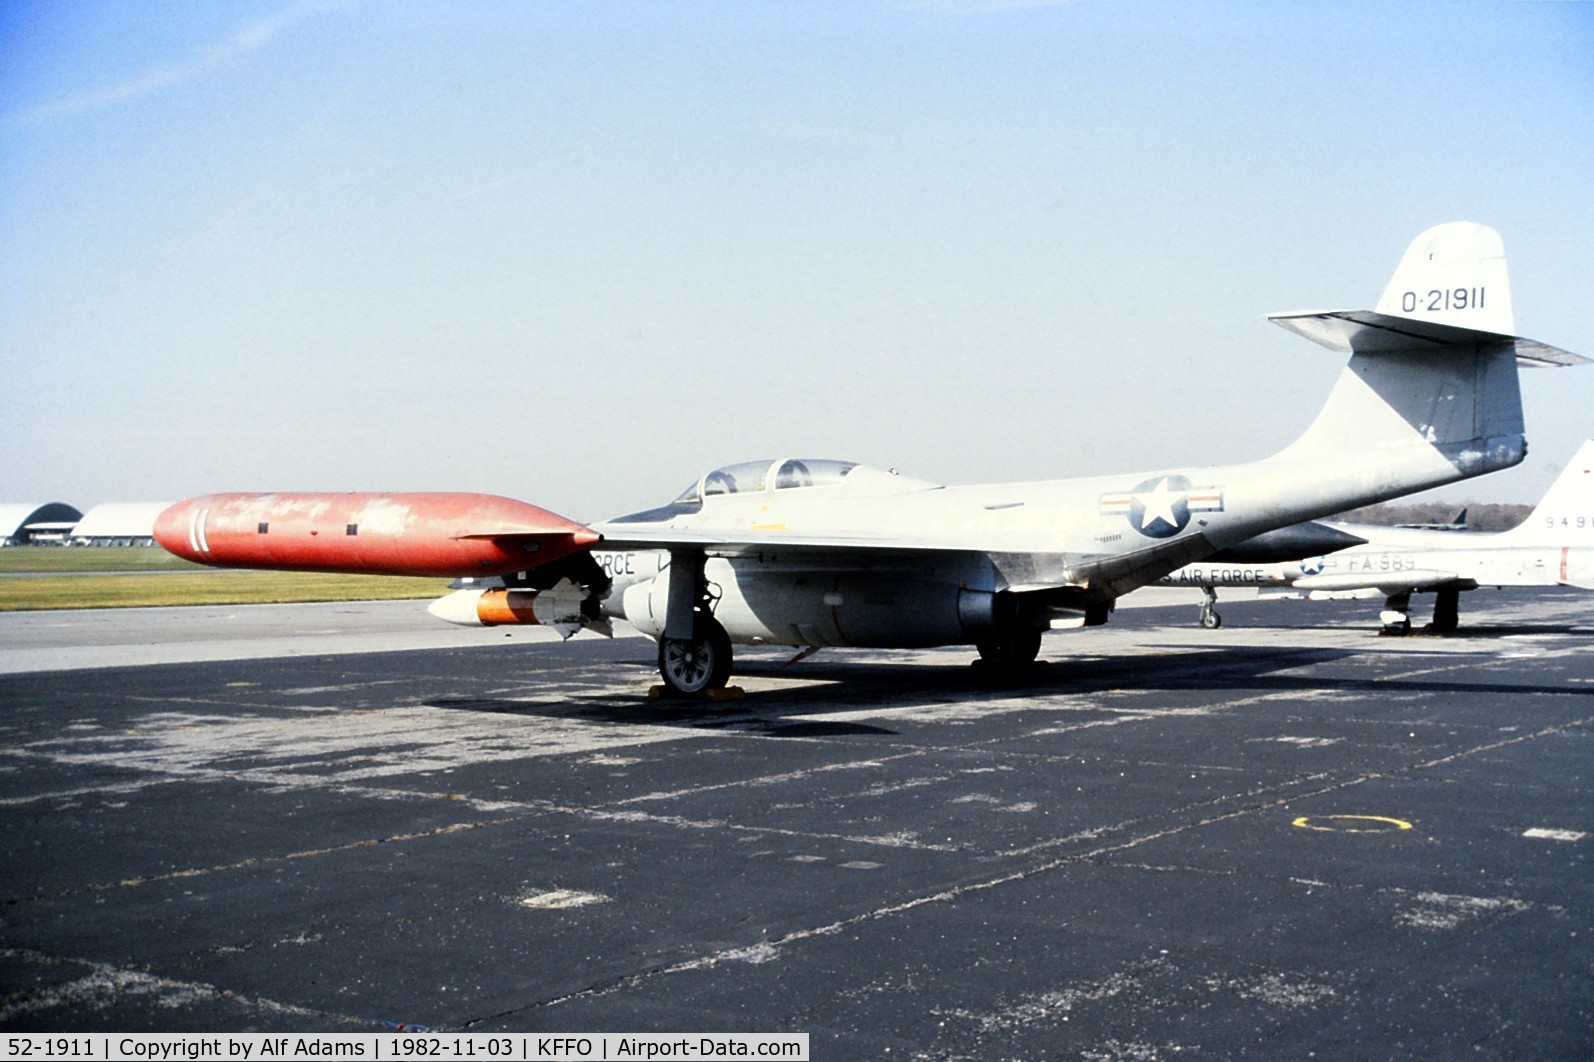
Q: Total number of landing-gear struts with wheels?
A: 5